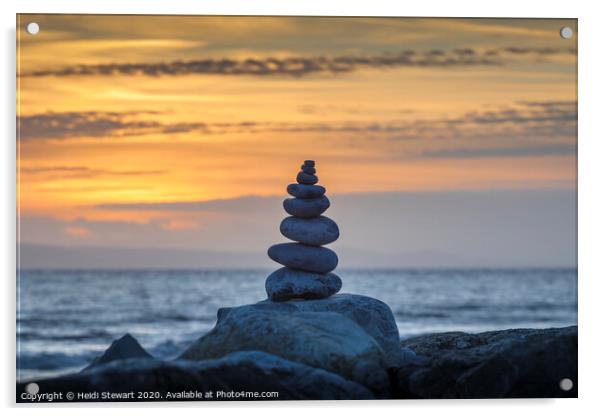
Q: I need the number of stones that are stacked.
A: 8